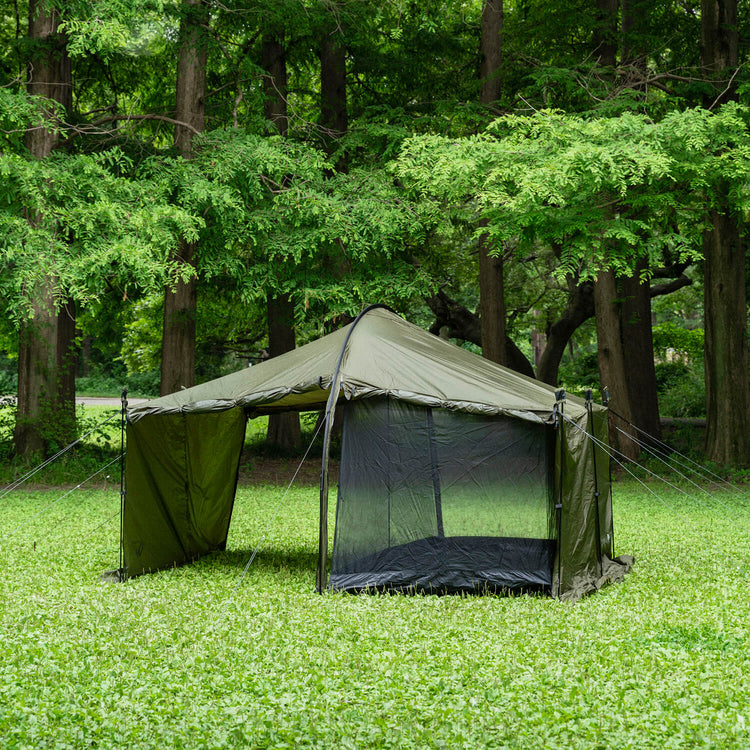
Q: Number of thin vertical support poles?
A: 4